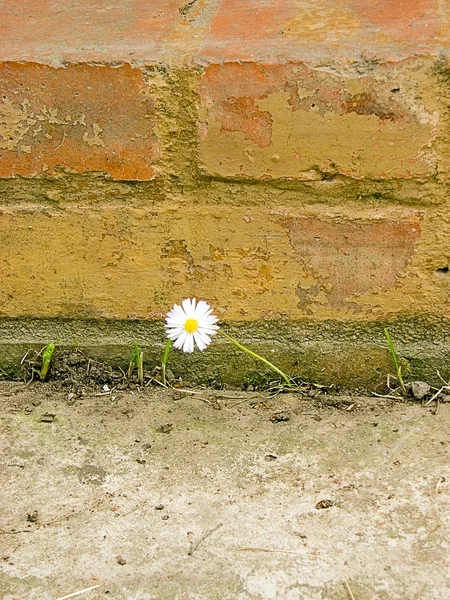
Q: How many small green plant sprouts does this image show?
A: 4